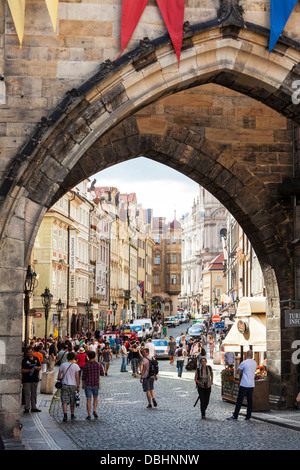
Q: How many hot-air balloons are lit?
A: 0